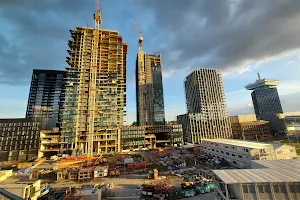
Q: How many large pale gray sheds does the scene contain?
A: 2